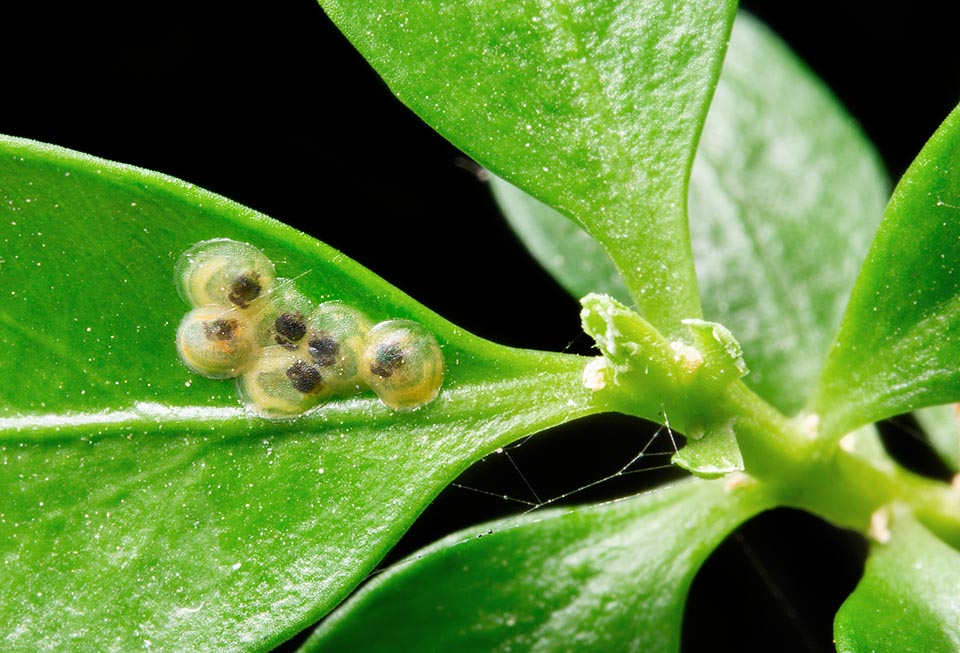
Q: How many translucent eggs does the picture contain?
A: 6